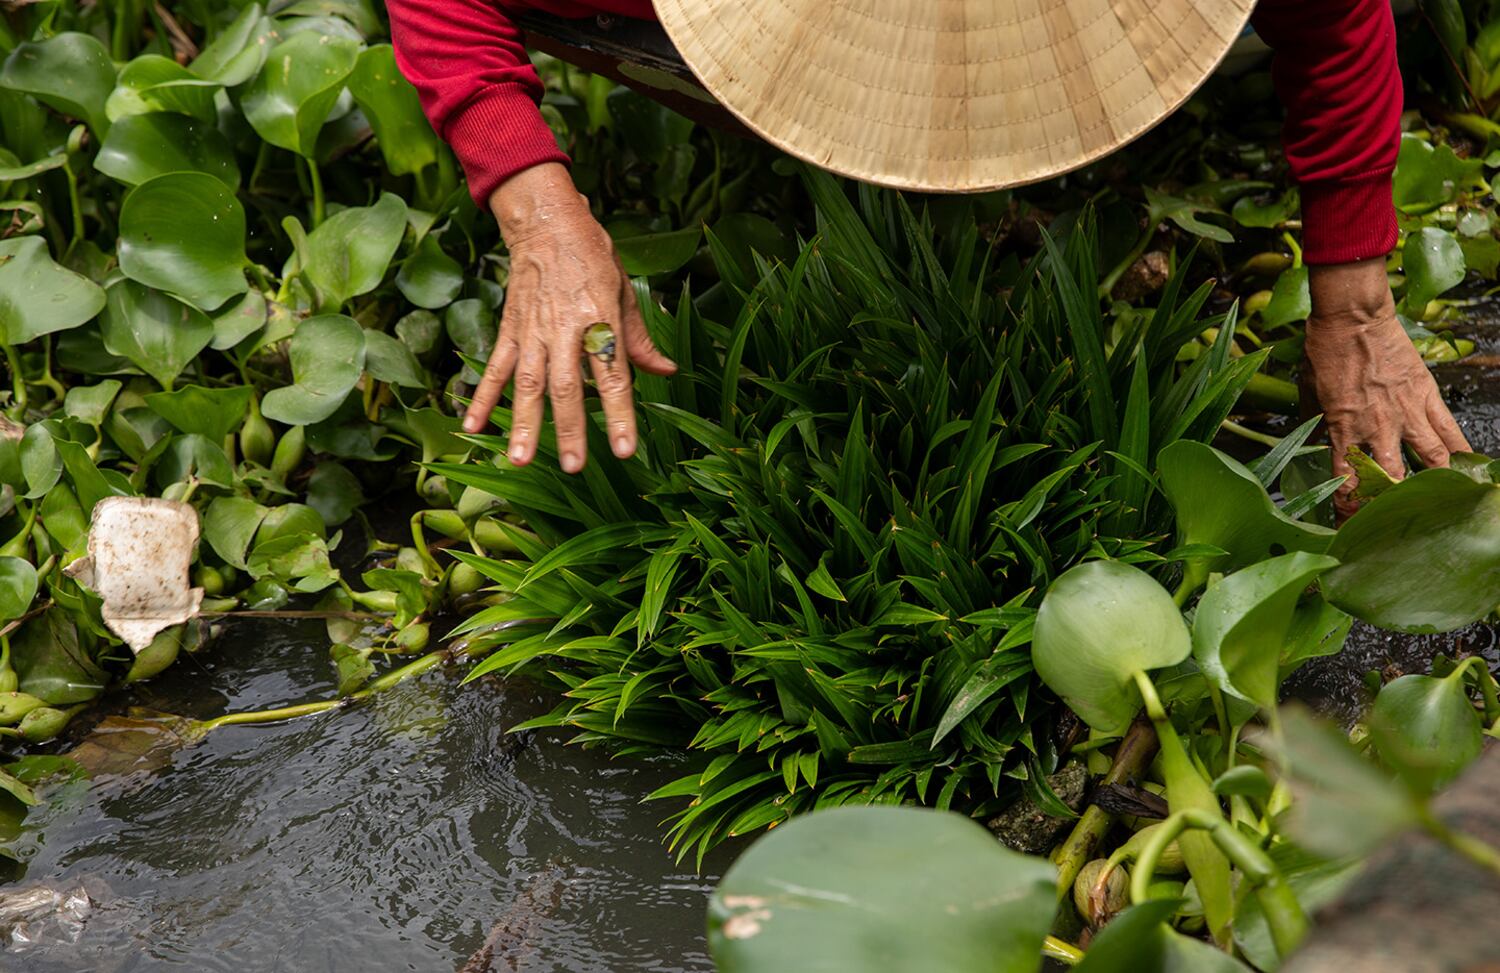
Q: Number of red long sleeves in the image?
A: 2